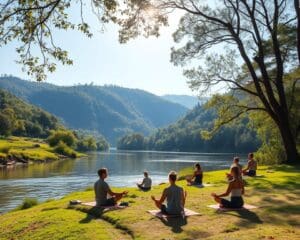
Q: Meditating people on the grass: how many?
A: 7